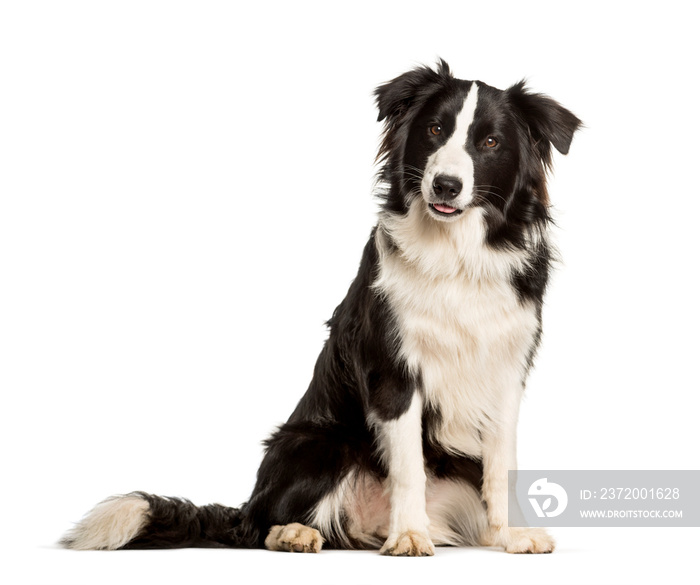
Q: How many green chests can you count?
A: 0